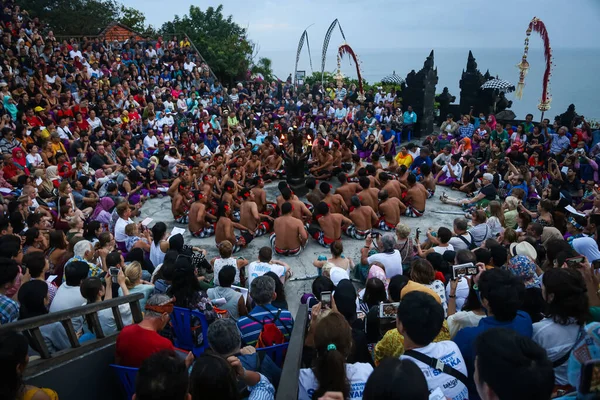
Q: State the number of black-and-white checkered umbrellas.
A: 2